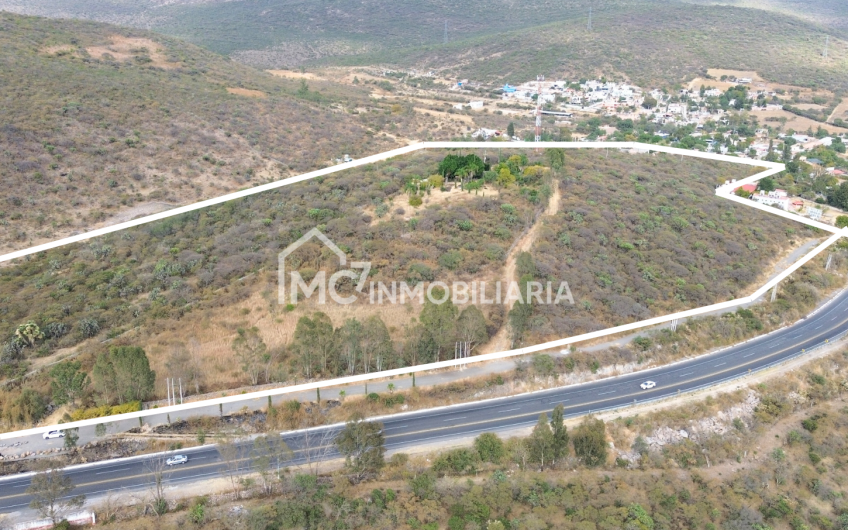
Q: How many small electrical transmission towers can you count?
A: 3